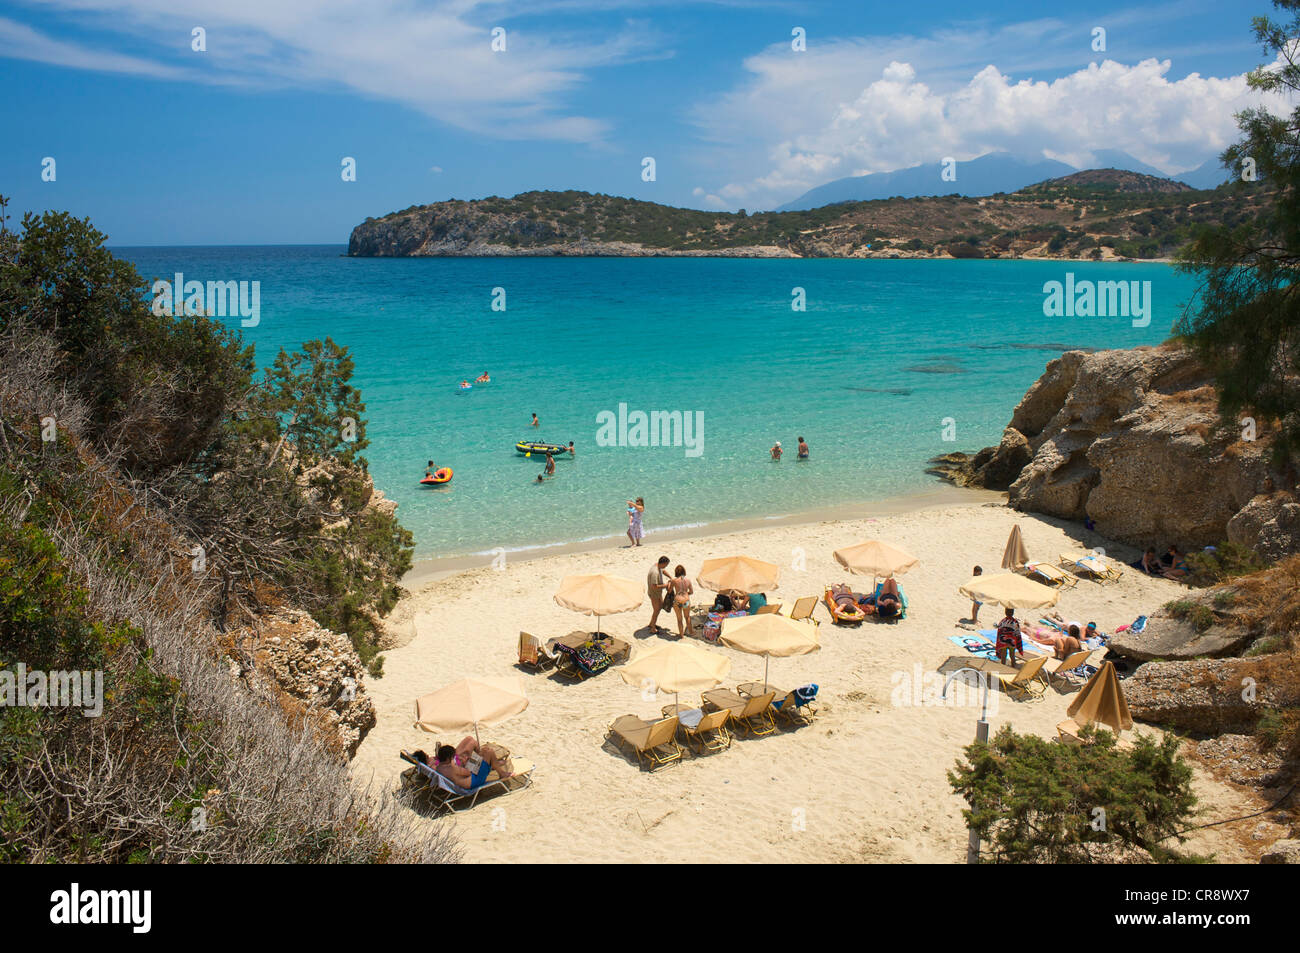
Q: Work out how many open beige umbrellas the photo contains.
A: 7